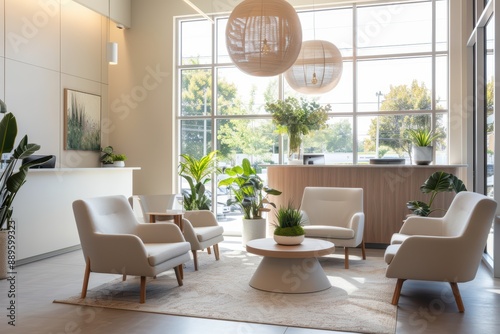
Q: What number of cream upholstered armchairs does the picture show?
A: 4